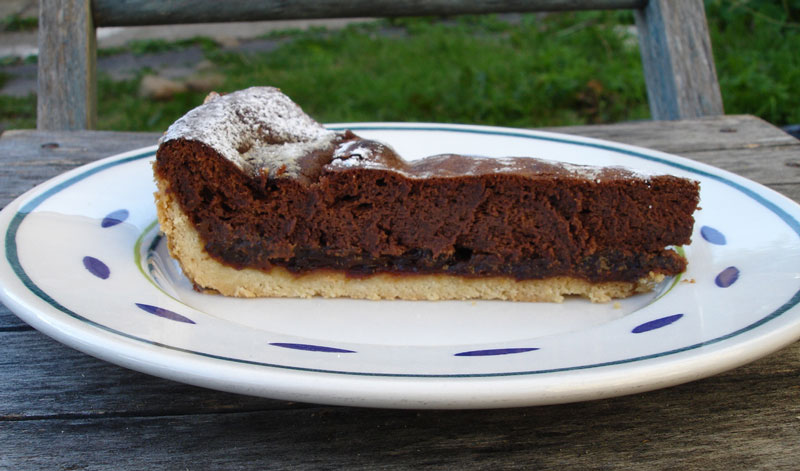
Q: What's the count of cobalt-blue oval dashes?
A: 8